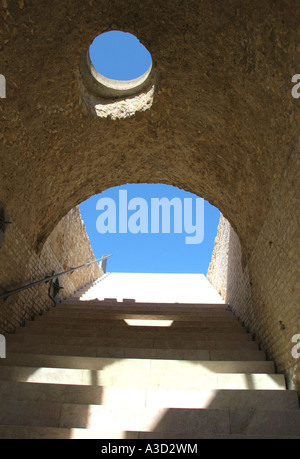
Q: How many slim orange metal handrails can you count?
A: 0